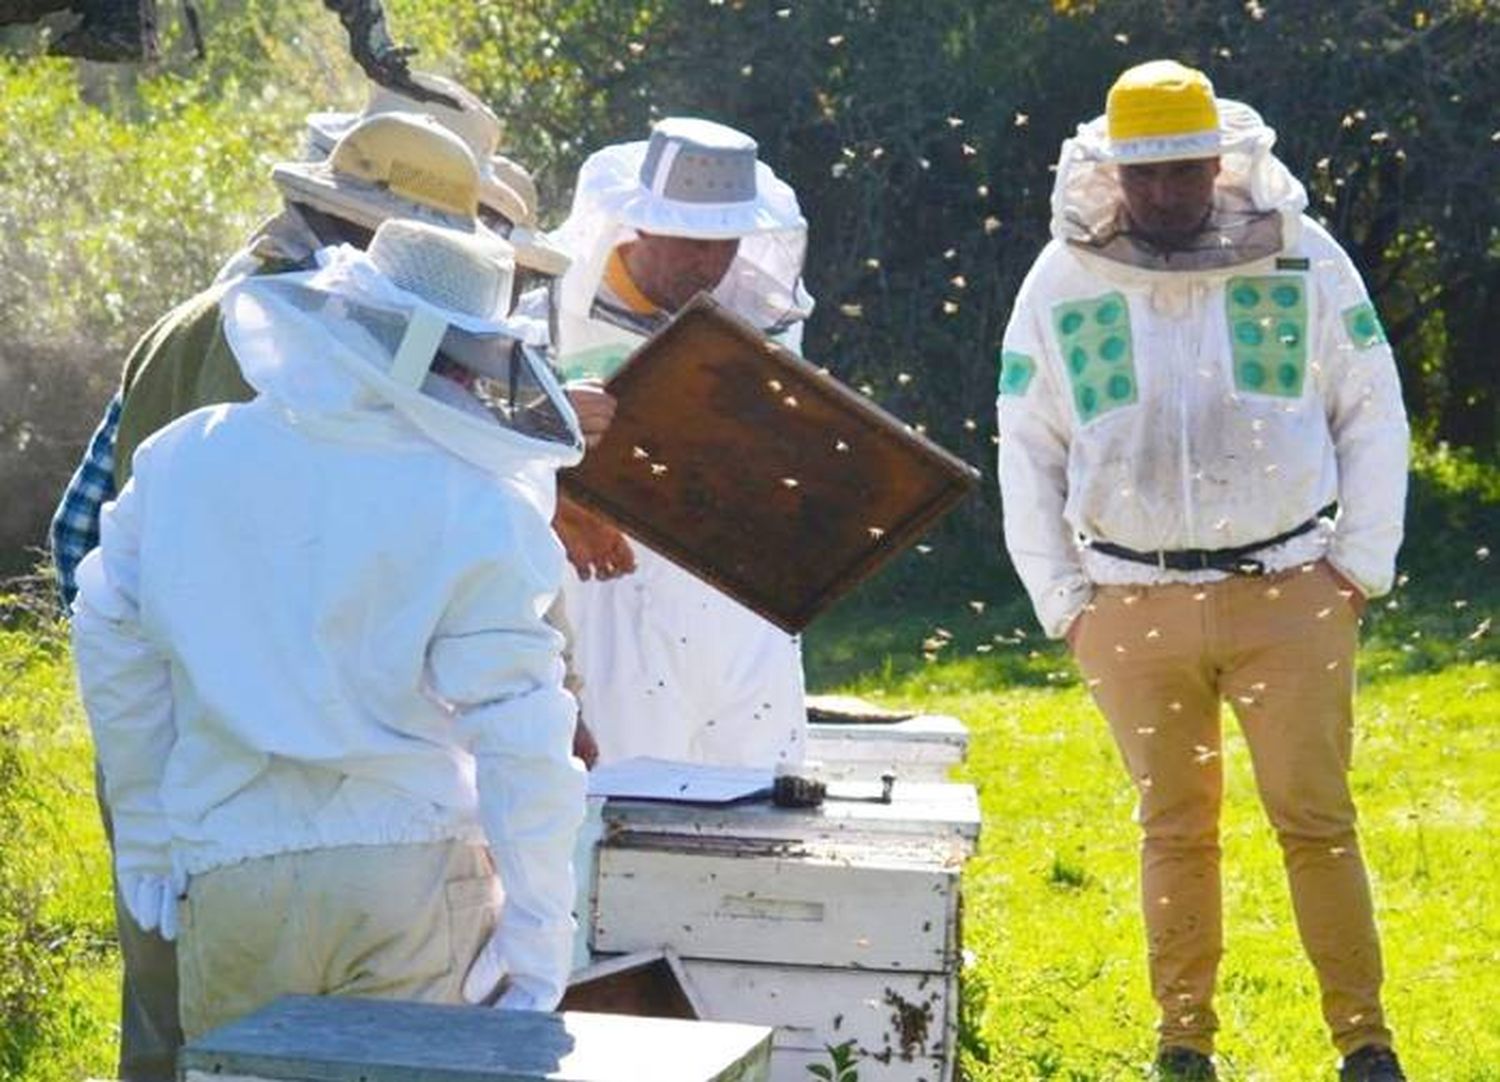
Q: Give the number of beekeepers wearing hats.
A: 6